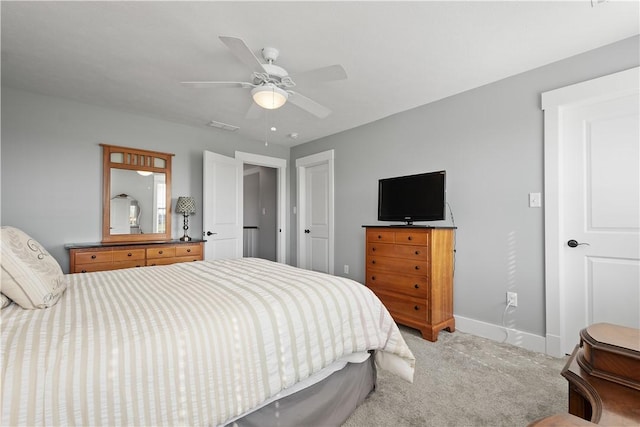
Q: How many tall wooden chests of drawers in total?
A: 1